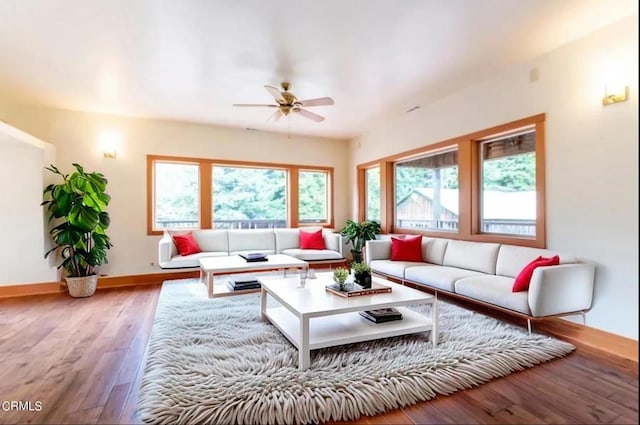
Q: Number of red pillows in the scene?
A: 4